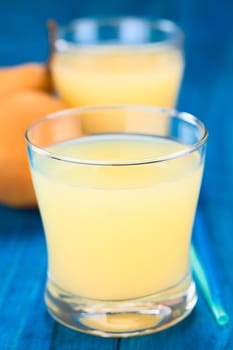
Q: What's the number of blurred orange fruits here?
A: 2